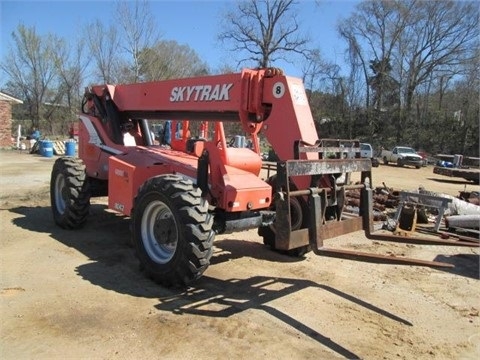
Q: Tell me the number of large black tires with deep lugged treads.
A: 3